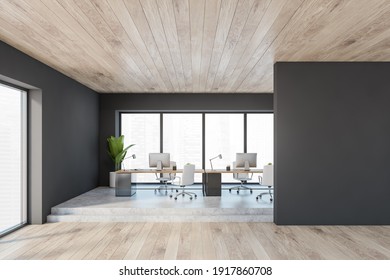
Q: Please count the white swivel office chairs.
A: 4